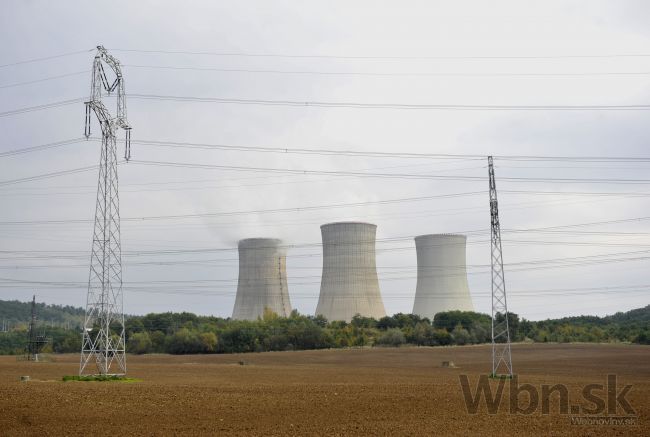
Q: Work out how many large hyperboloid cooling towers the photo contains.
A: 3